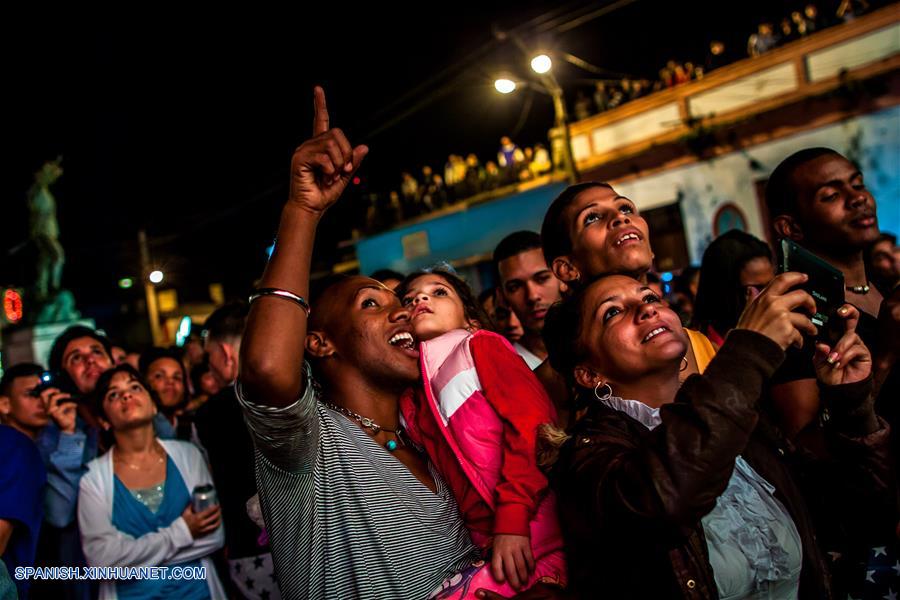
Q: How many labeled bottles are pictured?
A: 0